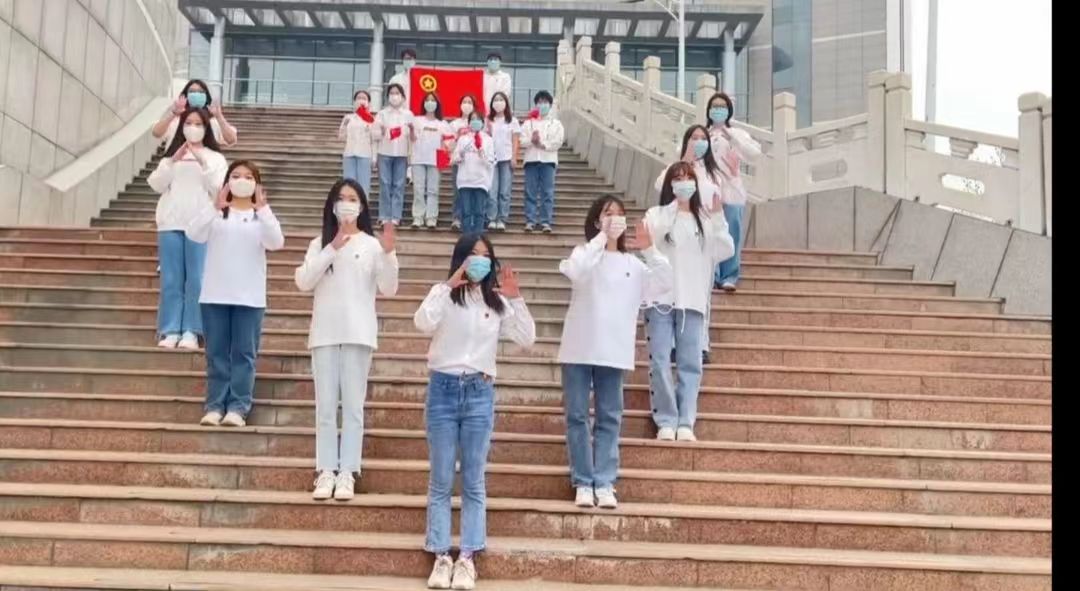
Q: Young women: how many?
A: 15